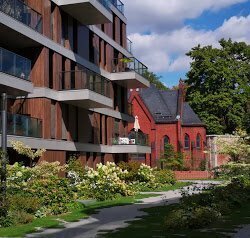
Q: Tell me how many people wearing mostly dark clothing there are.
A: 0